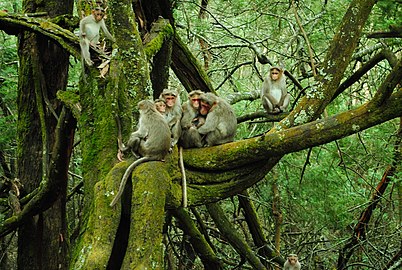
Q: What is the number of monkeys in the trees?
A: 8